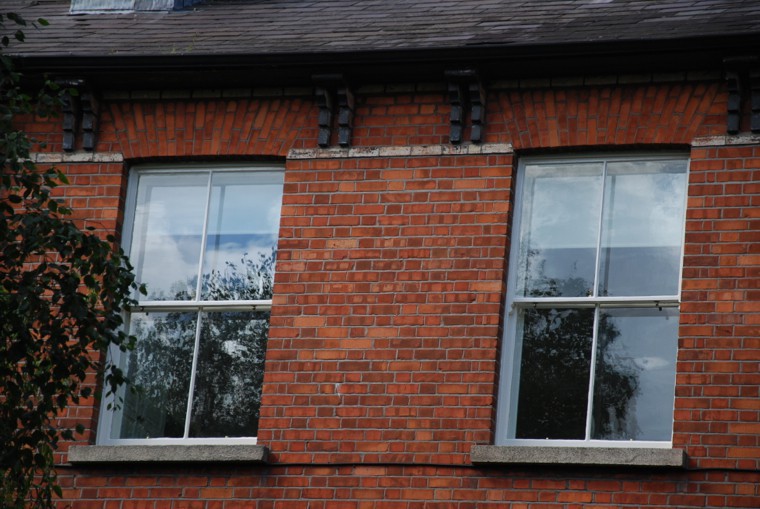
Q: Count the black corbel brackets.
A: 8